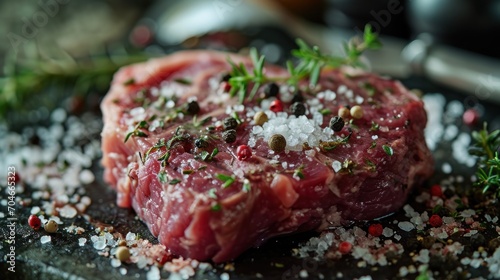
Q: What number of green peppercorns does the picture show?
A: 1